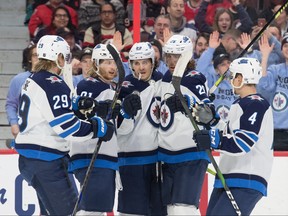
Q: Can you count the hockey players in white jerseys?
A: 5